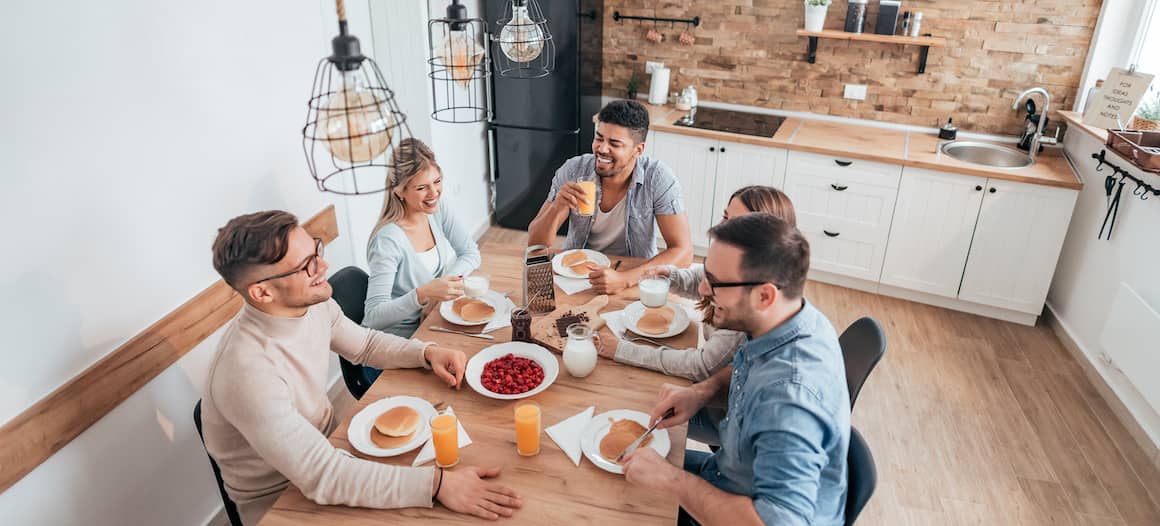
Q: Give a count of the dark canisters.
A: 2